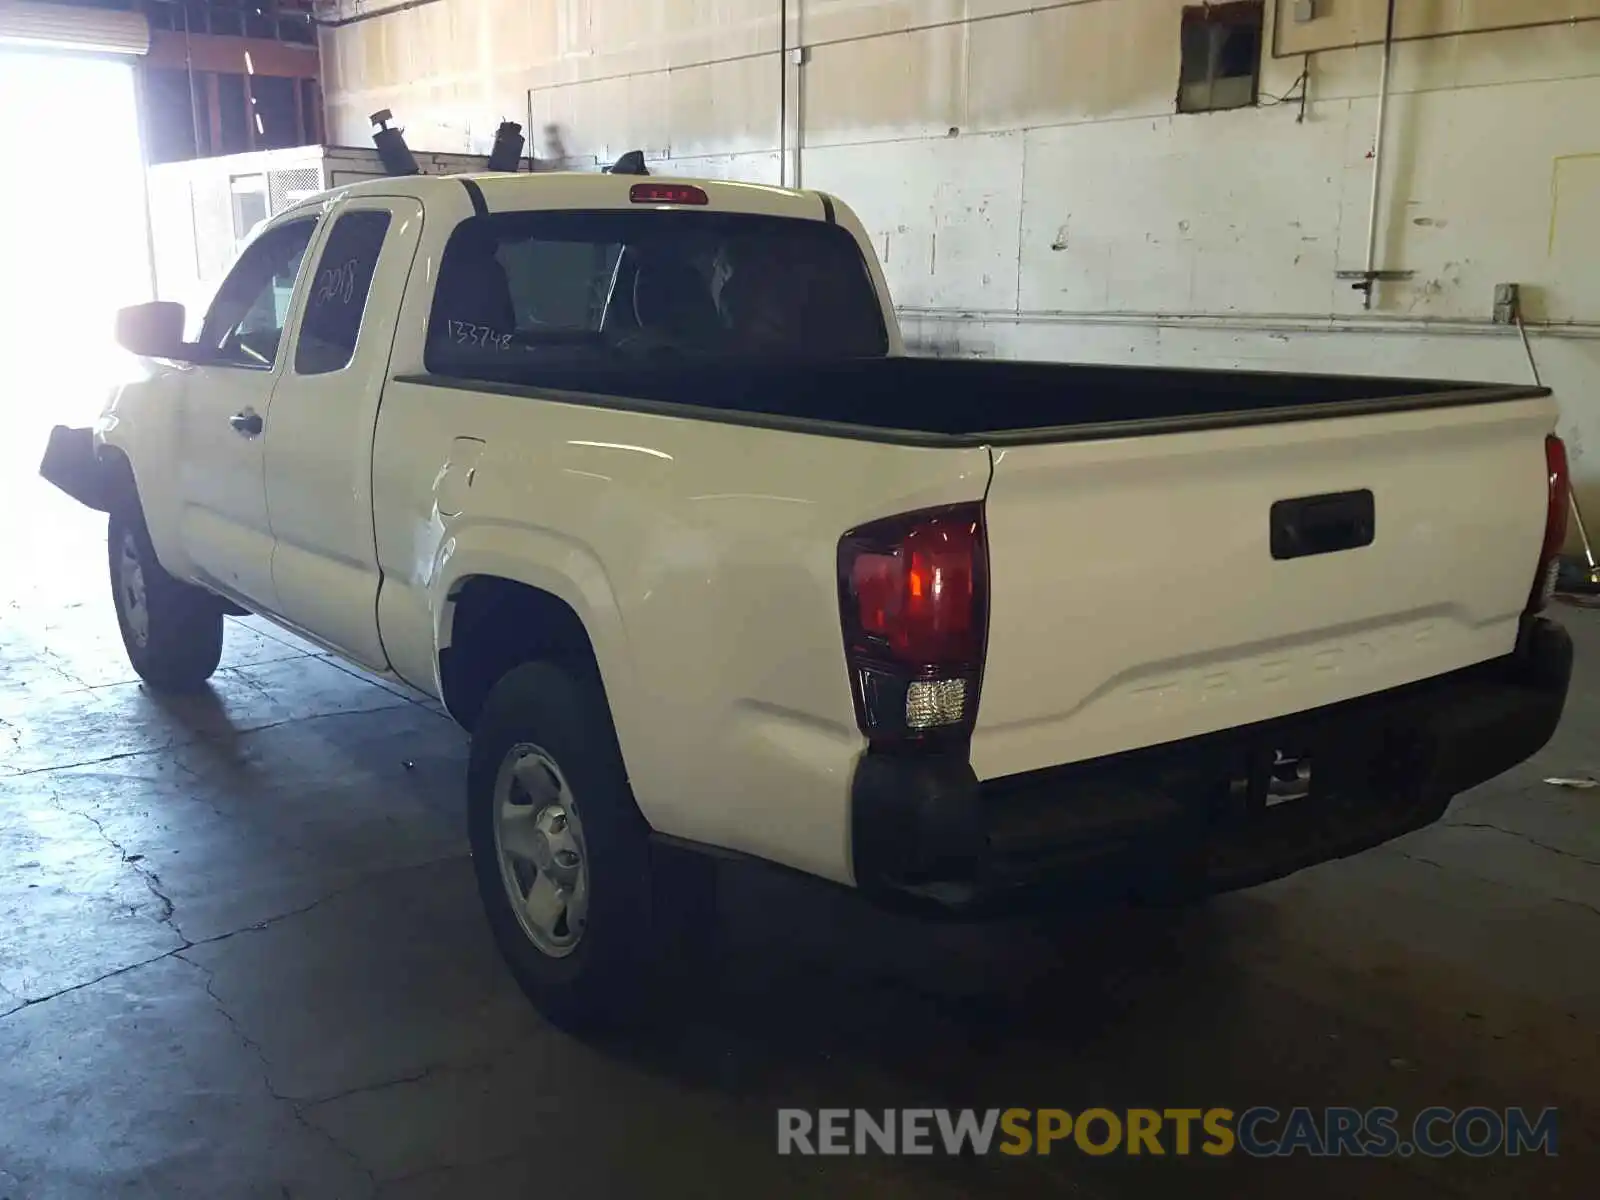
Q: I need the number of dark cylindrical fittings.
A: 2